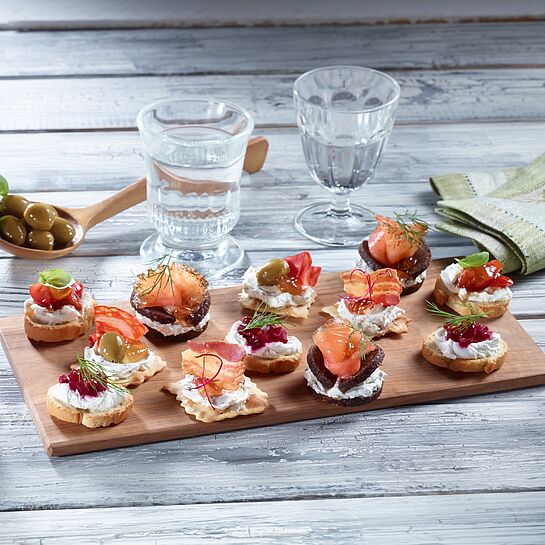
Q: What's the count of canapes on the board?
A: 12